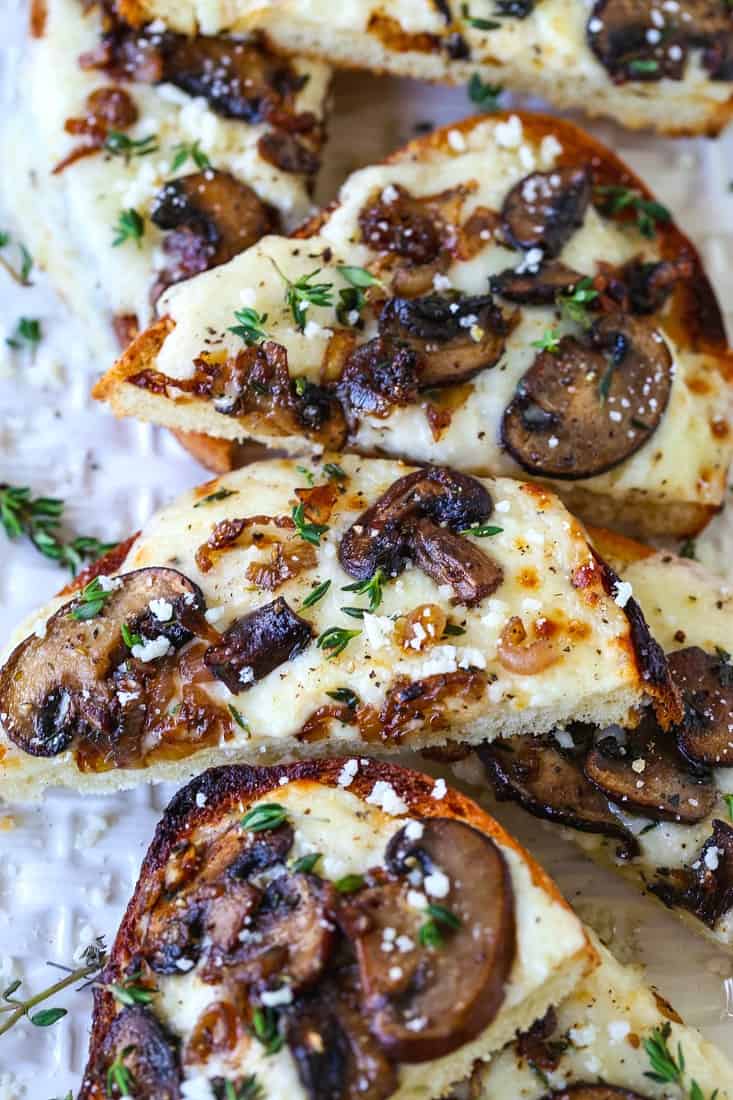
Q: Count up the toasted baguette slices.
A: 7